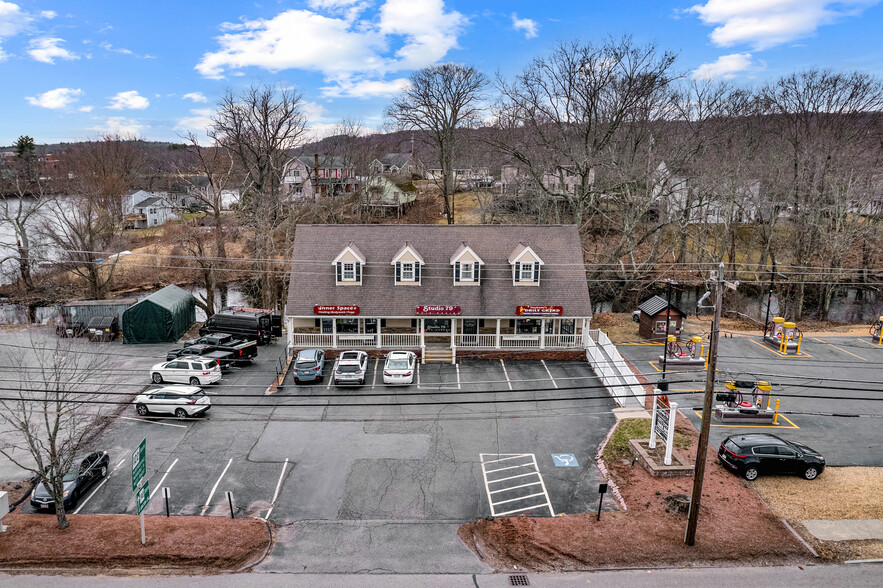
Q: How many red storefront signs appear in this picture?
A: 3